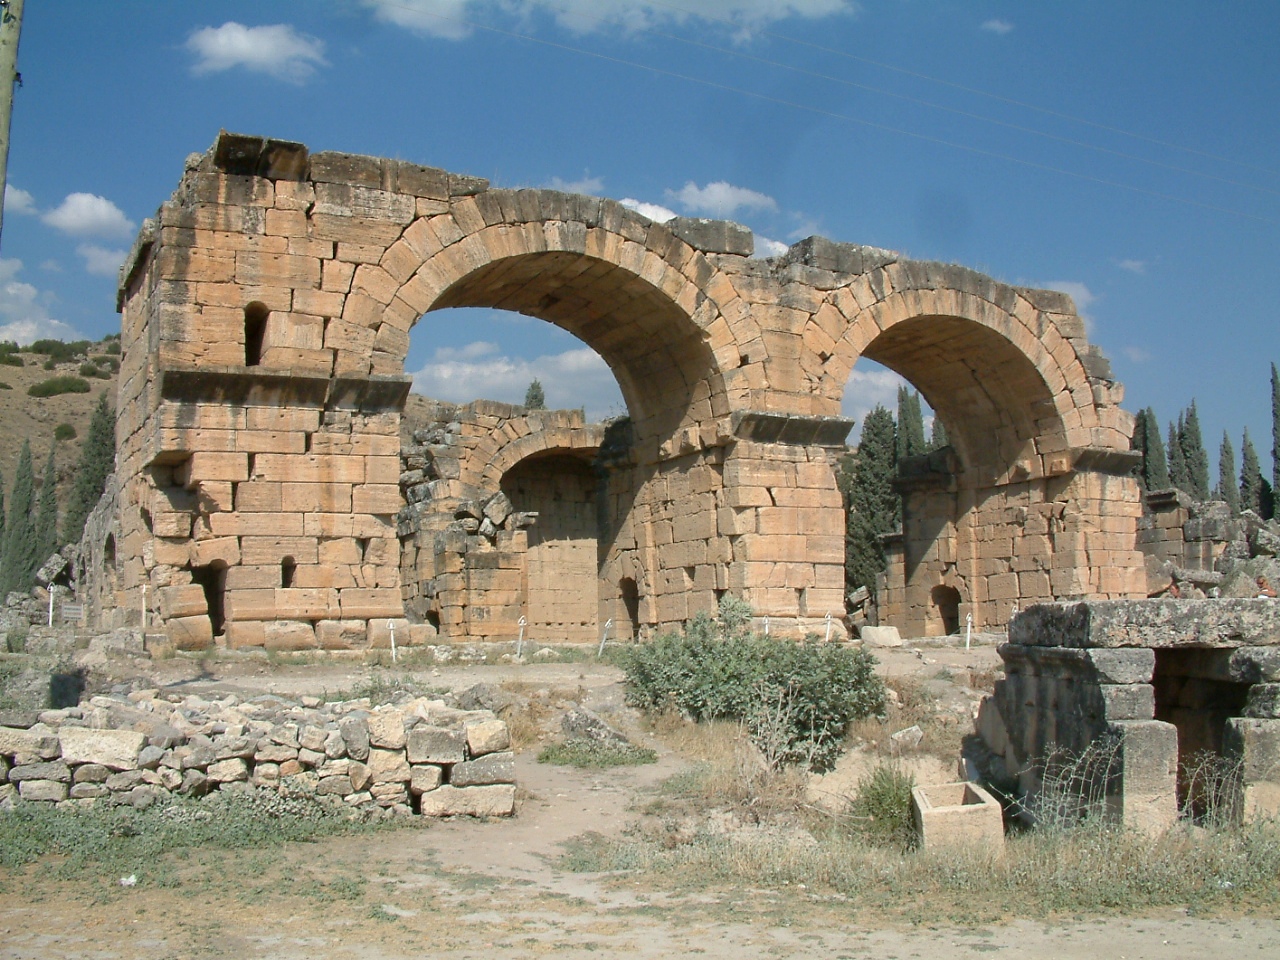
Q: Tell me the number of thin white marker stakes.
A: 8